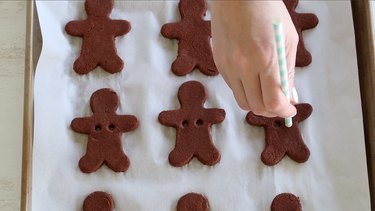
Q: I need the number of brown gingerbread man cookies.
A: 9